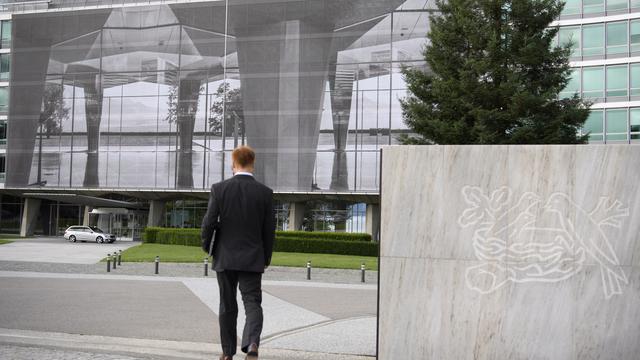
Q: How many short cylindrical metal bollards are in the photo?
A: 7